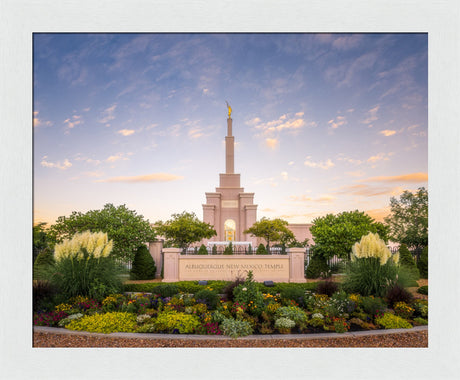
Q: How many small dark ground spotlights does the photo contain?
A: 2